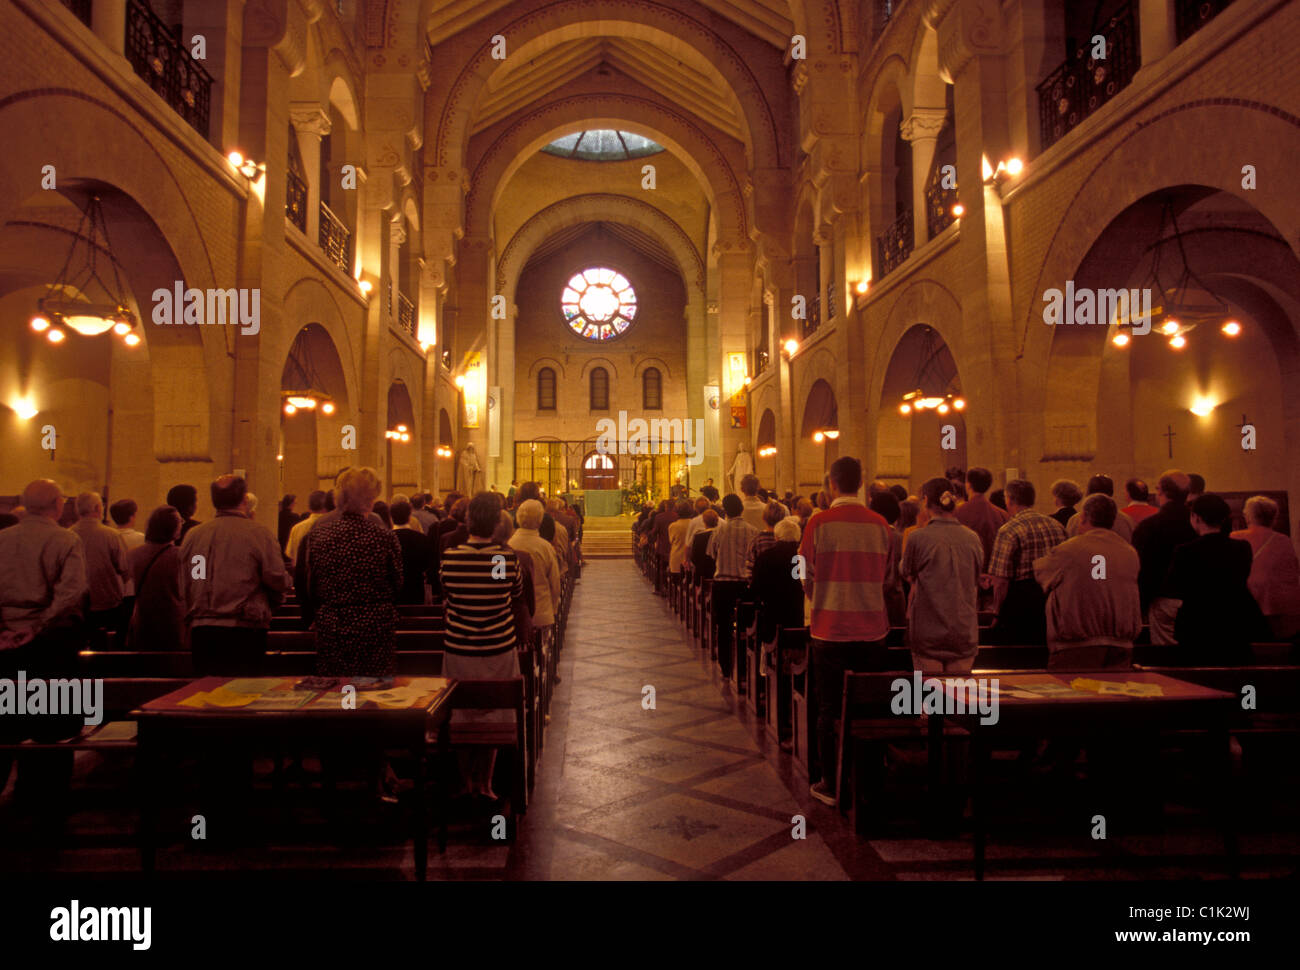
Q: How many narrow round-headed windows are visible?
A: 3